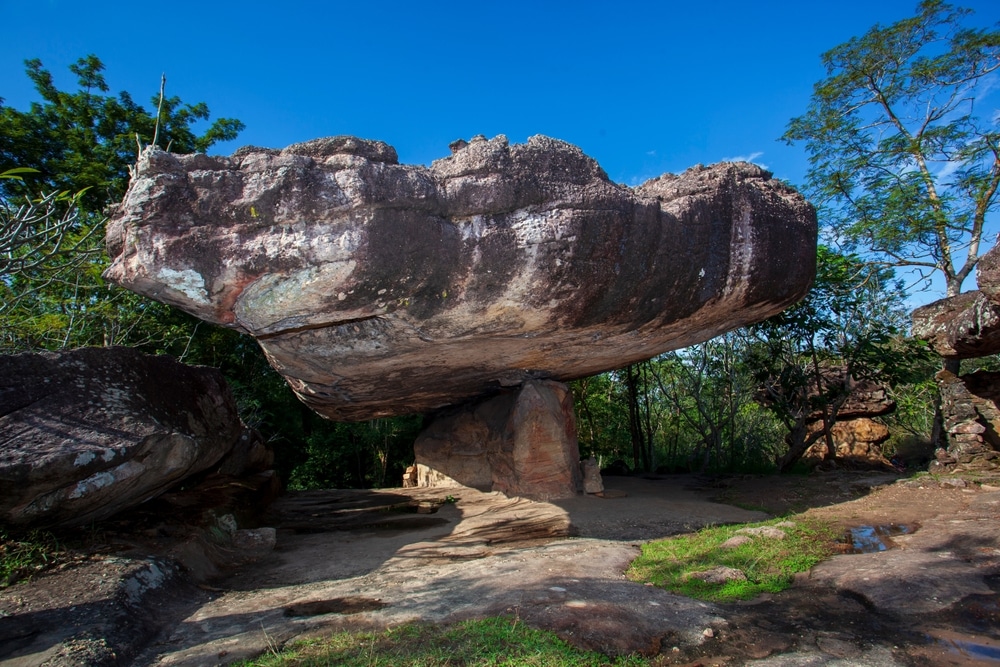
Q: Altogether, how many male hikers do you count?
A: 0